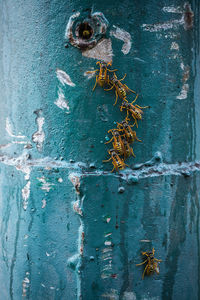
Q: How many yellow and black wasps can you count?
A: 8